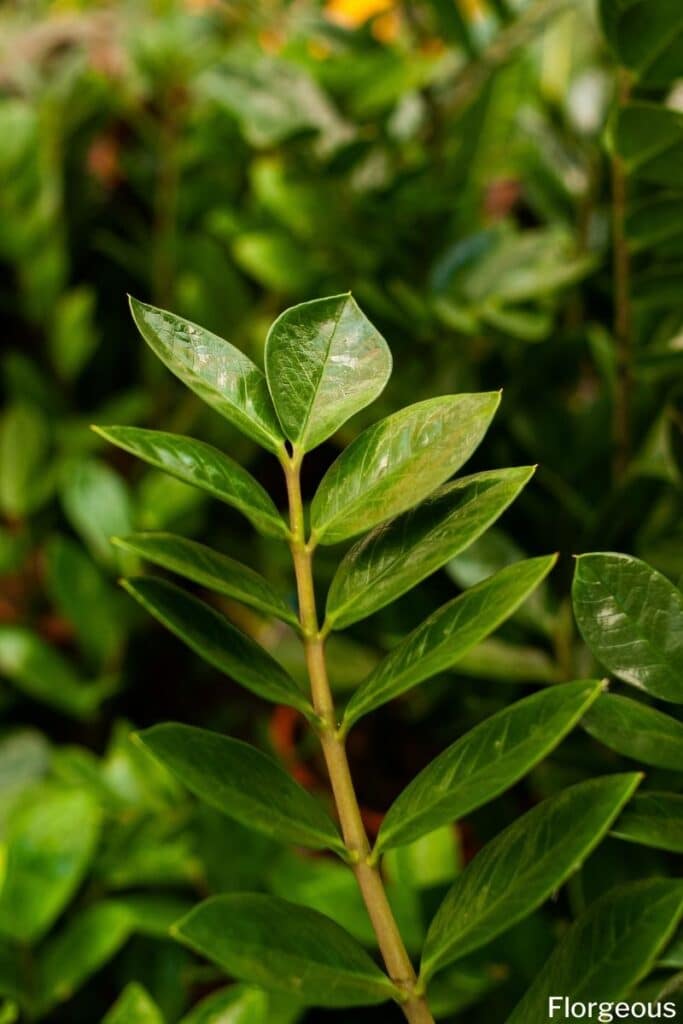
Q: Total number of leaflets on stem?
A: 12